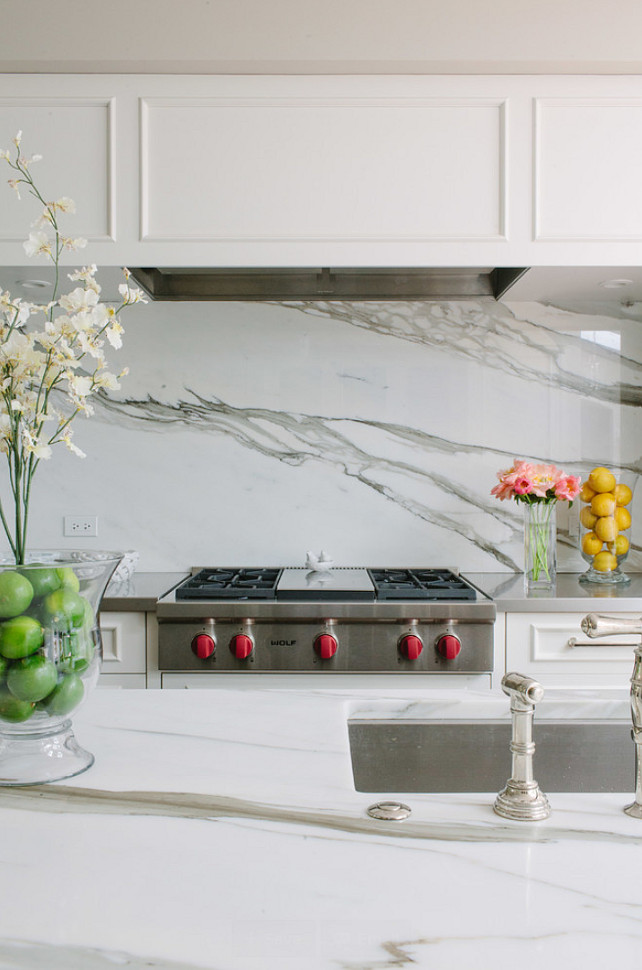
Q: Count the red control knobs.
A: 5